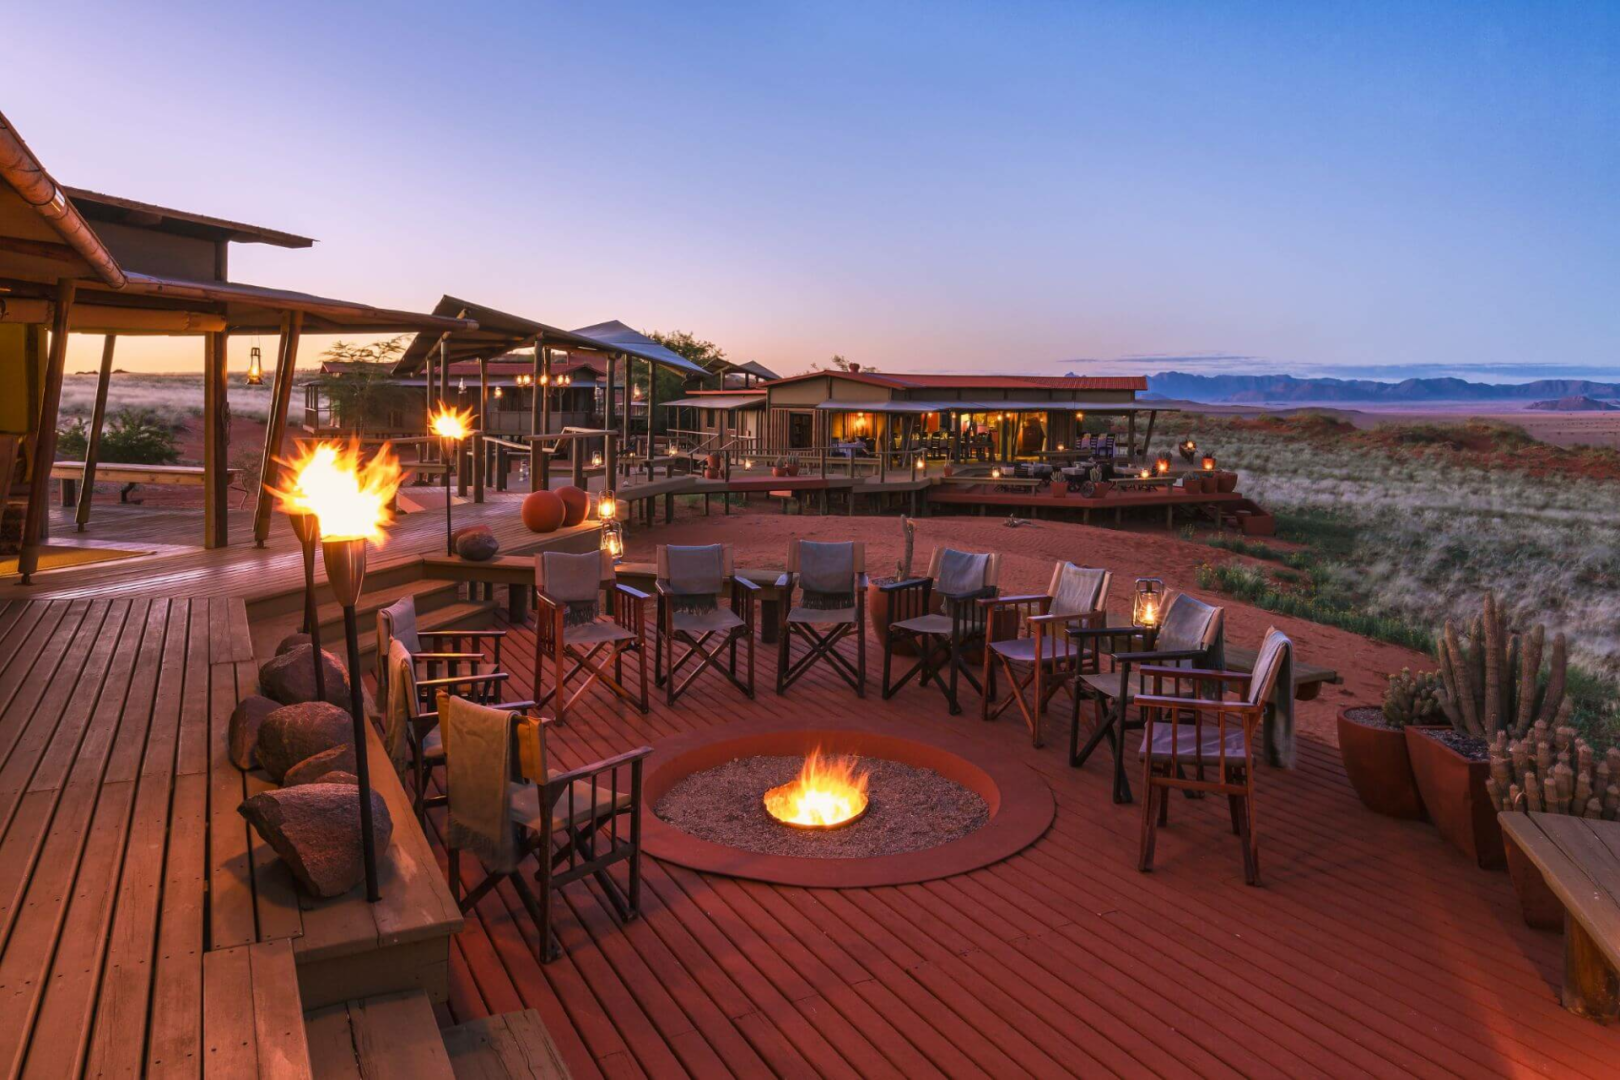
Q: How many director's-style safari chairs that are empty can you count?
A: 10